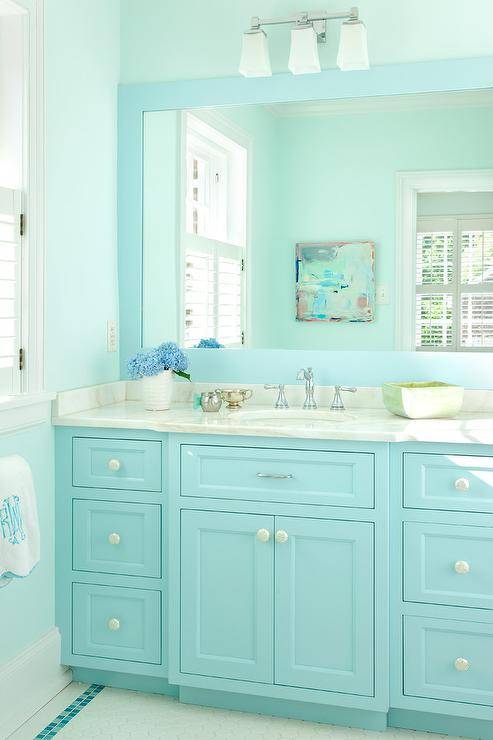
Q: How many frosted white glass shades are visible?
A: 3